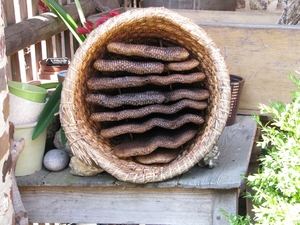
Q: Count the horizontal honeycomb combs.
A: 8